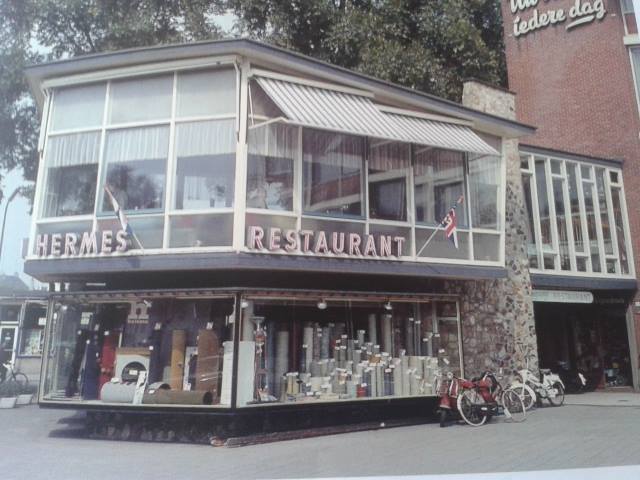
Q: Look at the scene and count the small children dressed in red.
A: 0